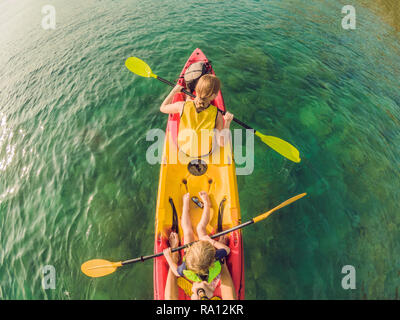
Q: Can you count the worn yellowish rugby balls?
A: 0